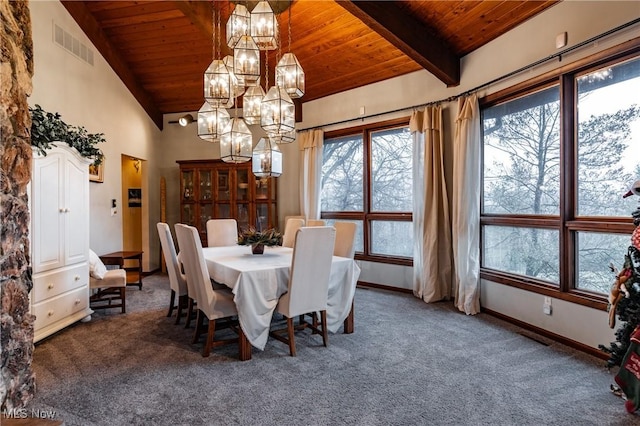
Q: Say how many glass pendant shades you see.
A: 12